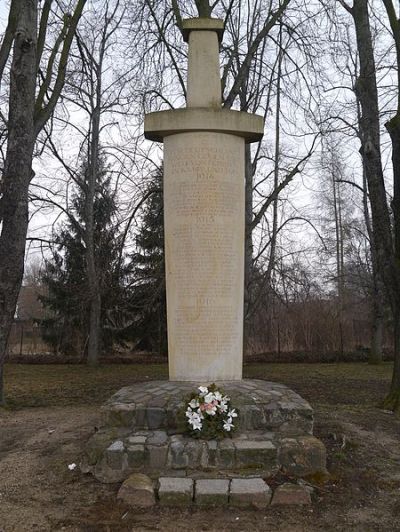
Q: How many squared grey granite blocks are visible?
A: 3